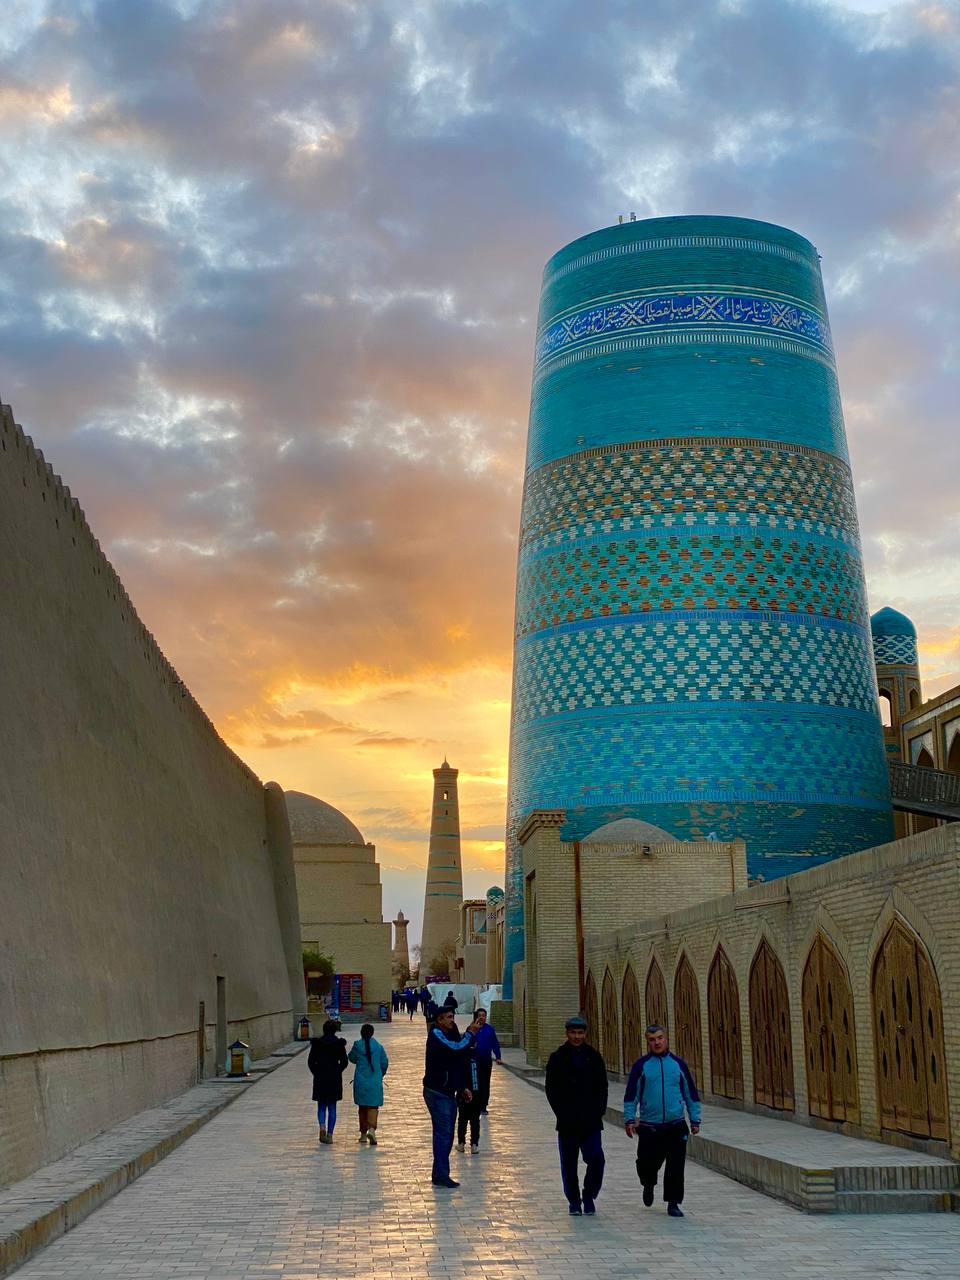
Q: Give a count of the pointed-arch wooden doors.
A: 9